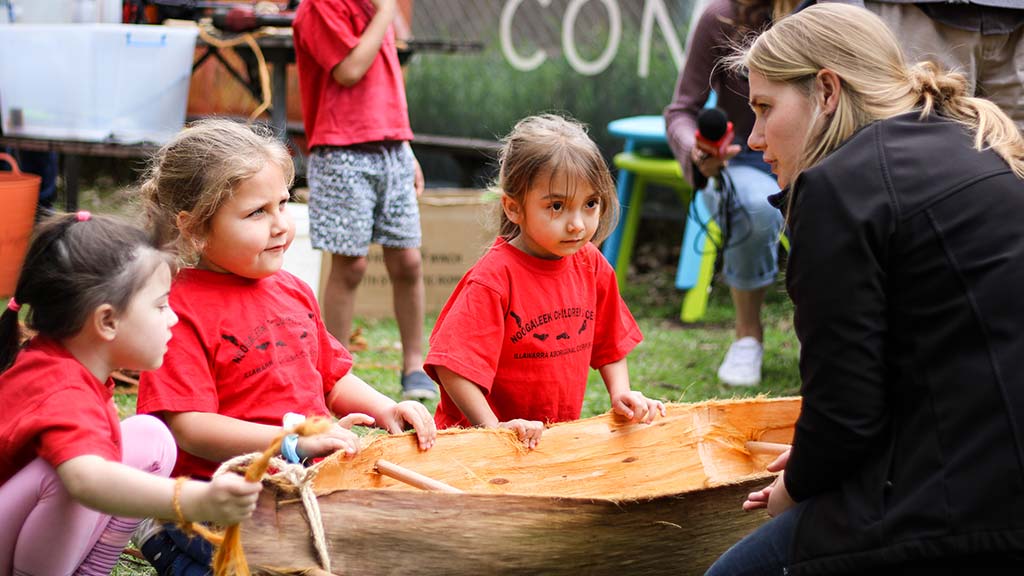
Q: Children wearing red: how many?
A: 4